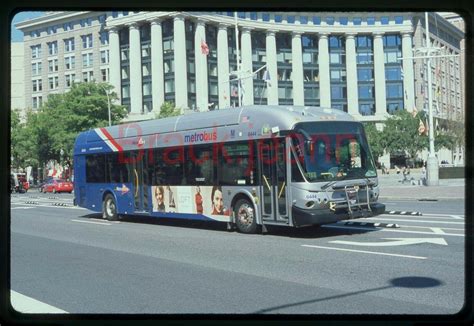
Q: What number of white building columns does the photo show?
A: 13